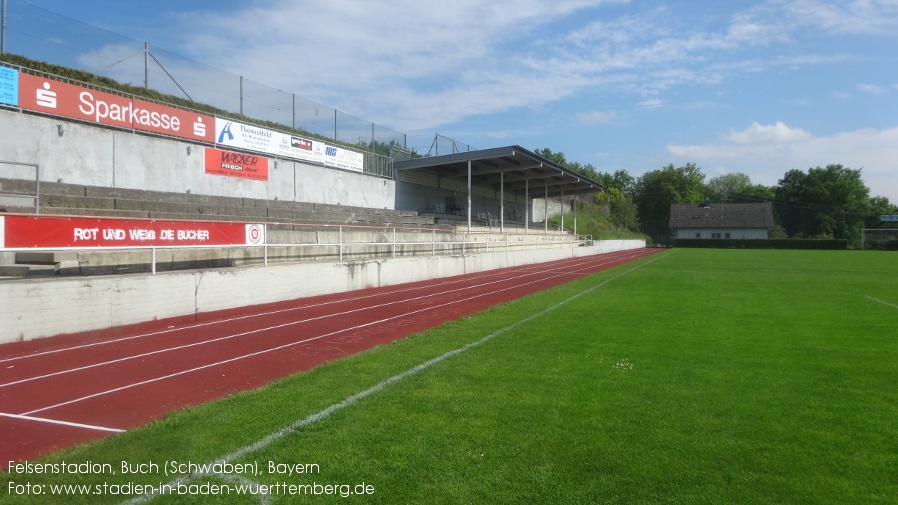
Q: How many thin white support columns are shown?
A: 6